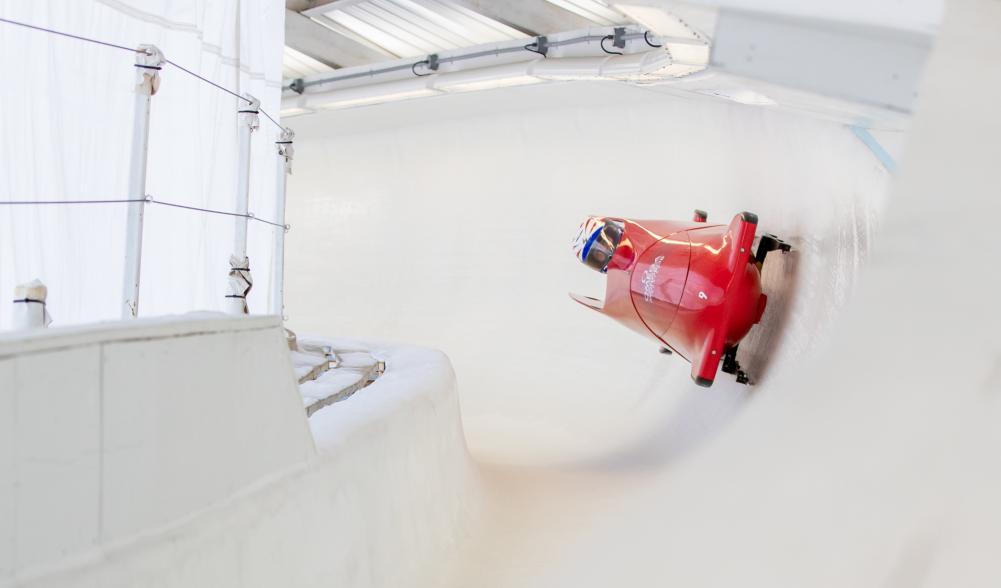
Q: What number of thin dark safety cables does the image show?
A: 2